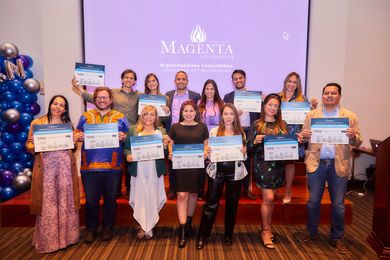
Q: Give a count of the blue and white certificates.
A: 11